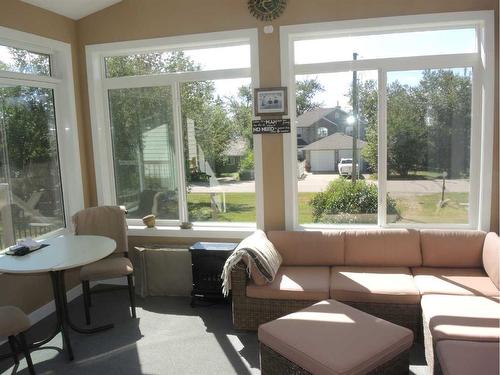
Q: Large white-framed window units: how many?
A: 3